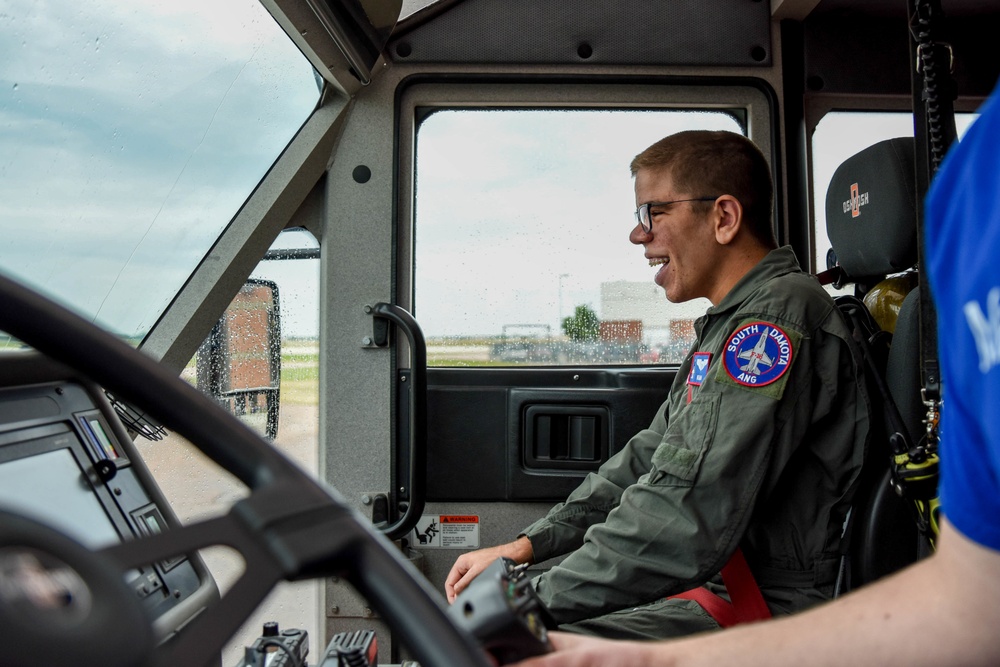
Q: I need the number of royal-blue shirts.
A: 1